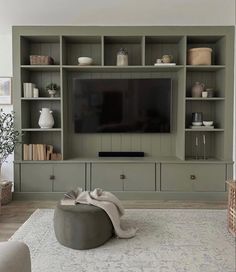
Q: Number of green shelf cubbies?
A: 11